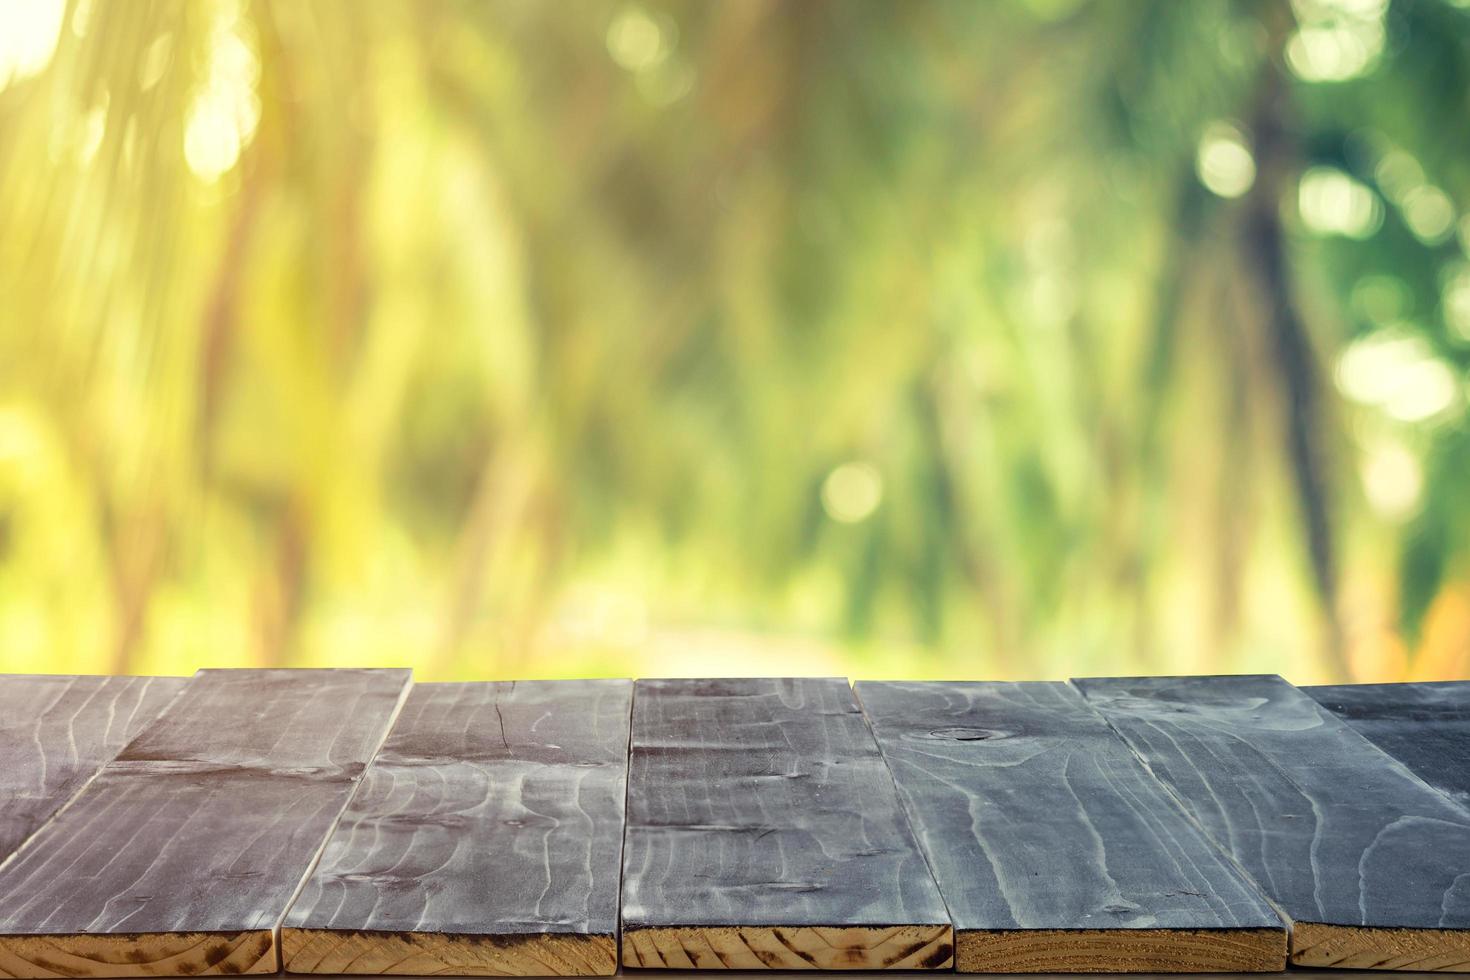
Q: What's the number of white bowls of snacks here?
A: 0